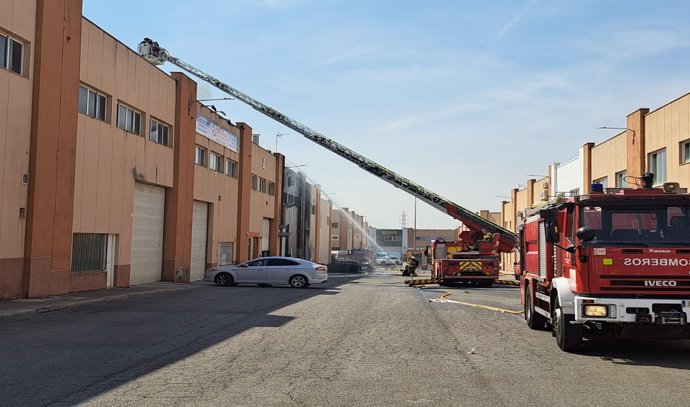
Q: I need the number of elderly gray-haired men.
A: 0